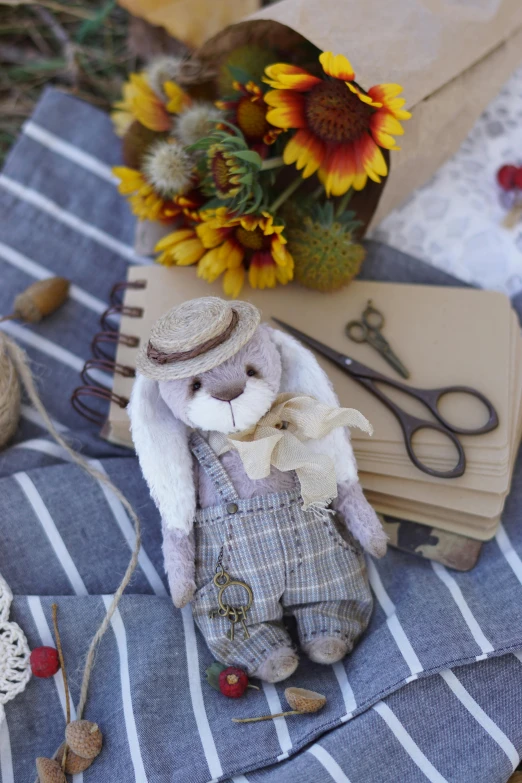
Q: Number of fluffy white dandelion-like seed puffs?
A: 3